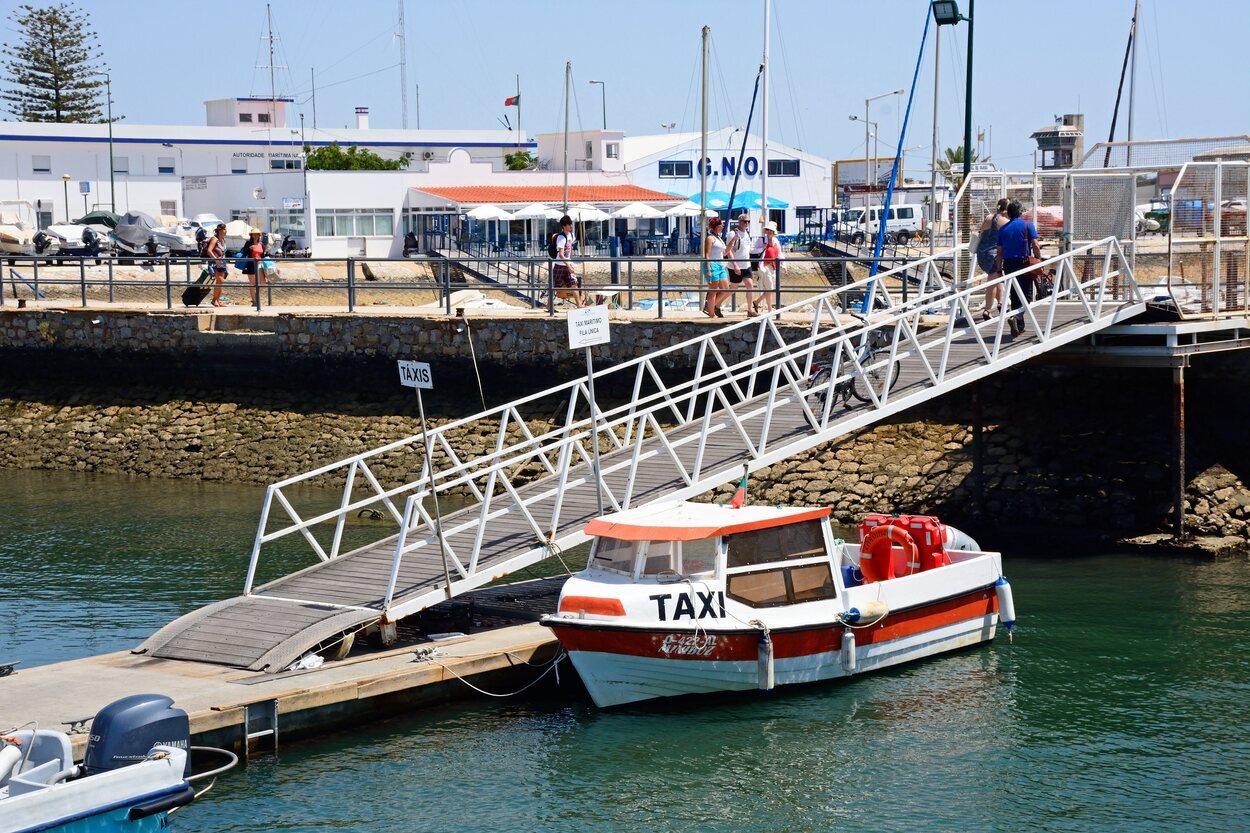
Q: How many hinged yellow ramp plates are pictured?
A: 0